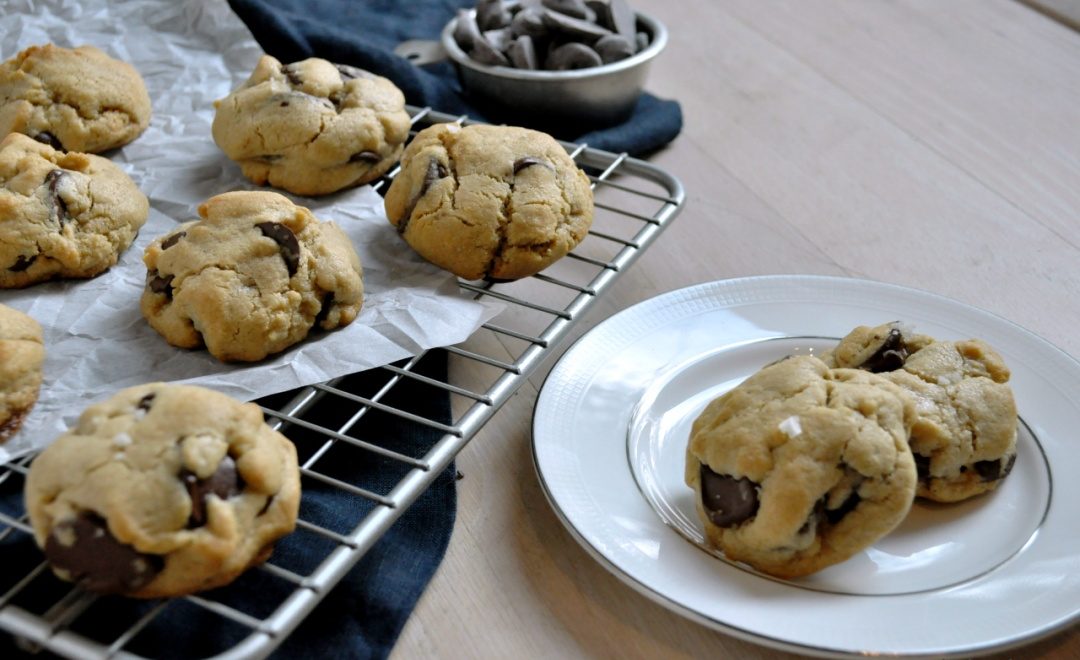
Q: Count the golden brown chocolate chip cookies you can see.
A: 9